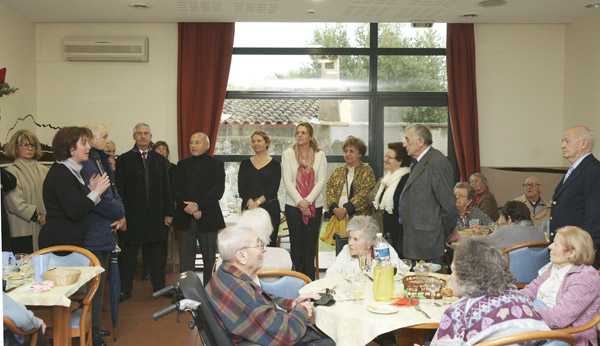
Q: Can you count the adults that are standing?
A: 13